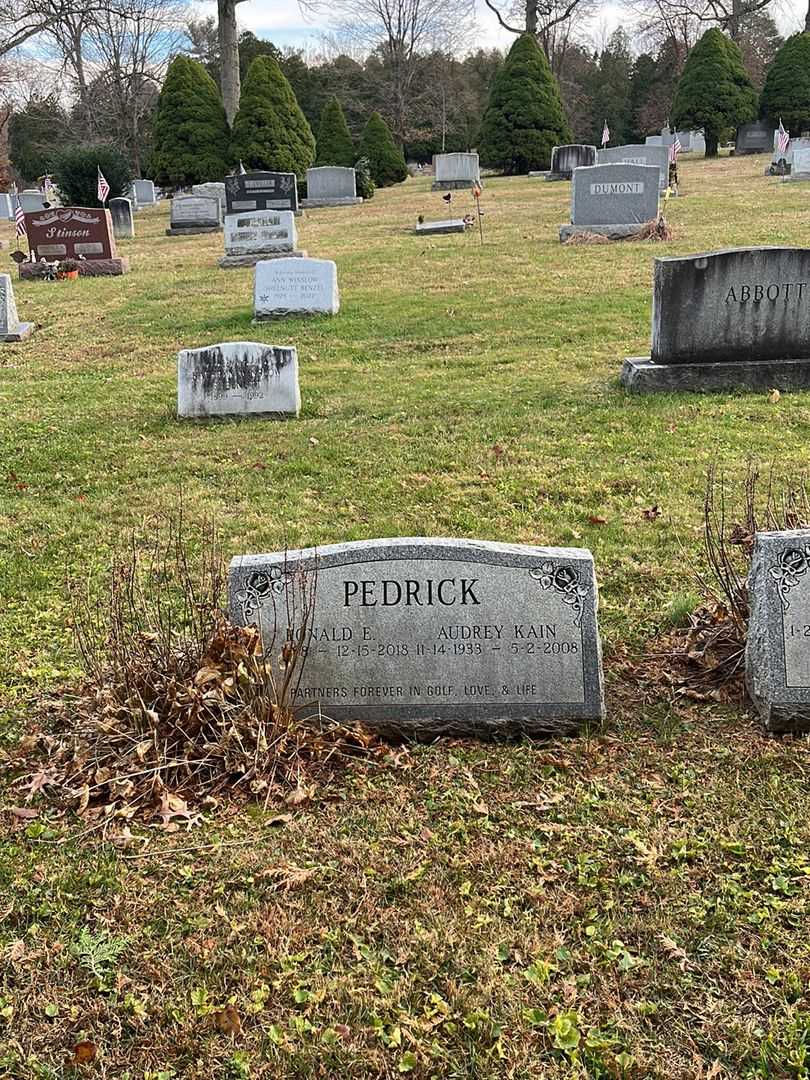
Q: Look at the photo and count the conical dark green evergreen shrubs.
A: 7